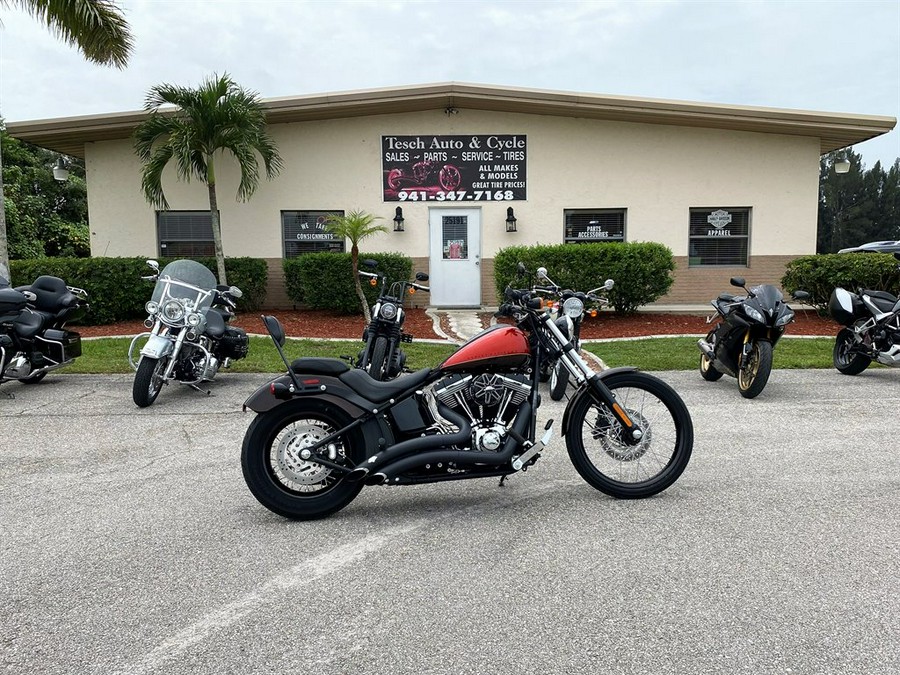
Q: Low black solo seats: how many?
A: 1